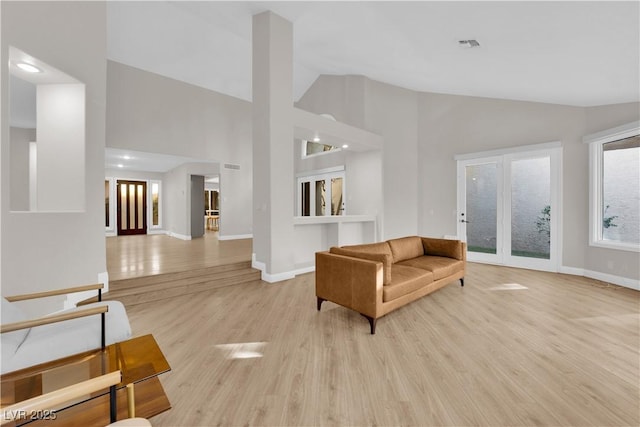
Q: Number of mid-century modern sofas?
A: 1